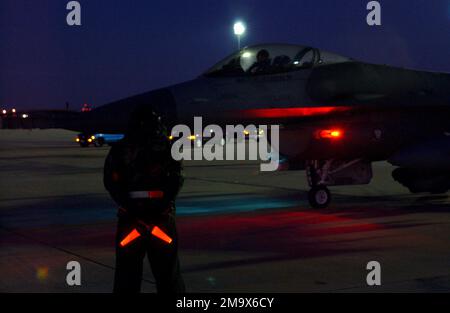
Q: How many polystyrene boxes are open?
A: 0